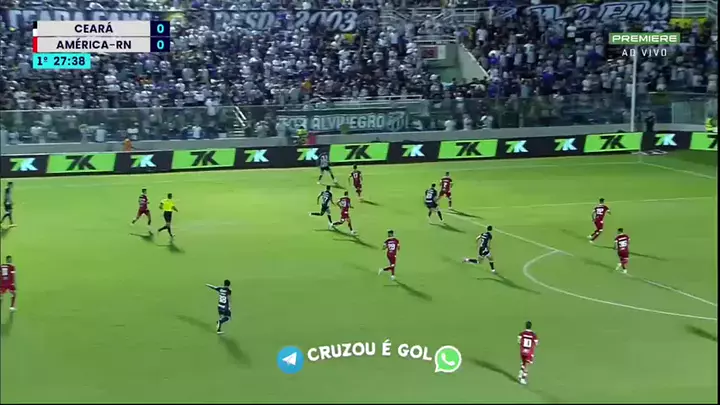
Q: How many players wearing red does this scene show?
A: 9